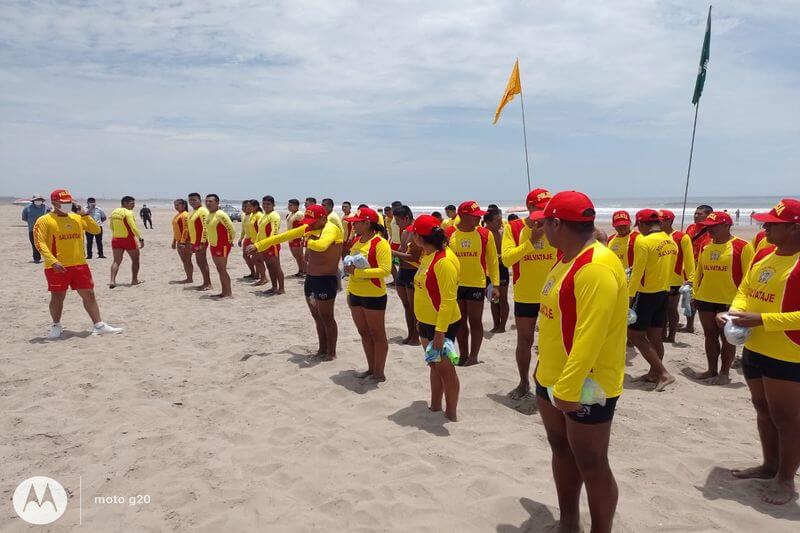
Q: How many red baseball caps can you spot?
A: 12